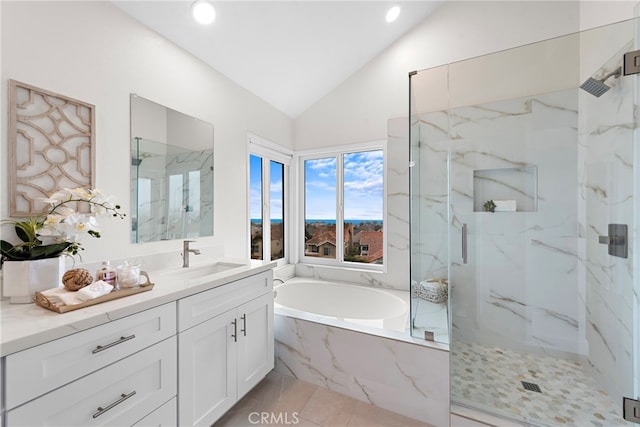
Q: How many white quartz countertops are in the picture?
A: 1